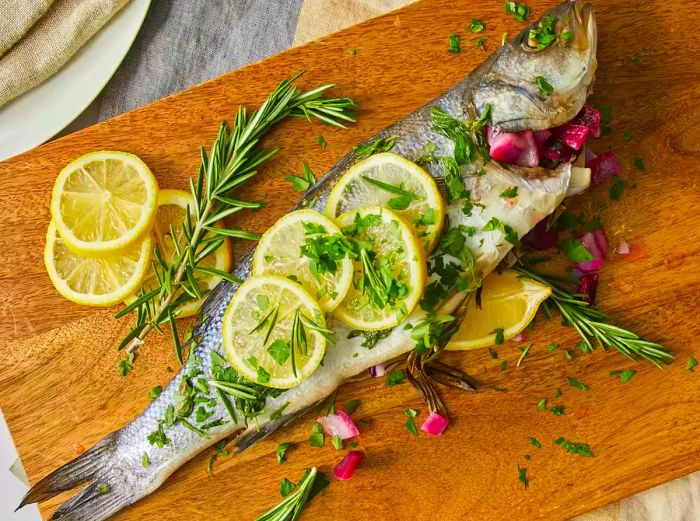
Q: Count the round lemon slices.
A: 7